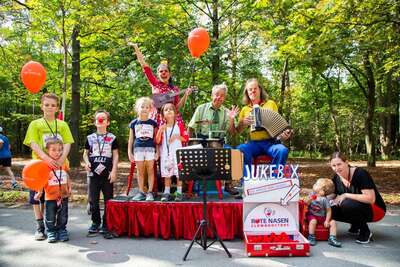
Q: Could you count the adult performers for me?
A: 3